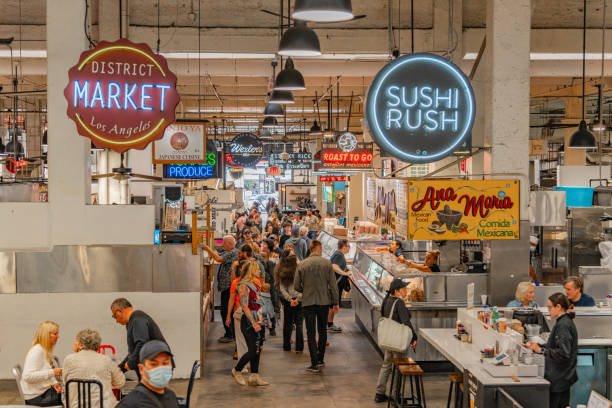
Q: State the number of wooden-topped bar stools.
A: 4